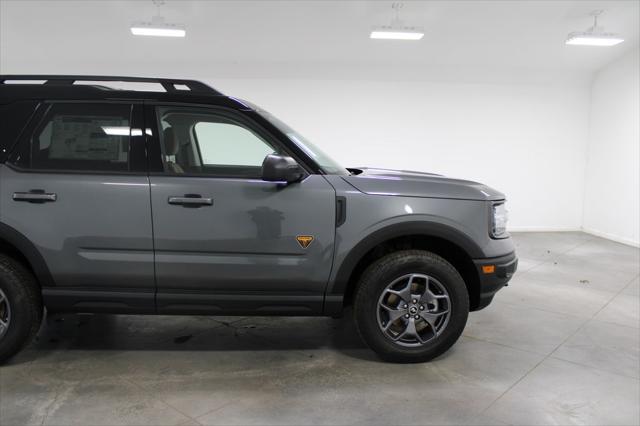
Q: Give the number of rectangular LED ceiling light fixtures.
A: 3